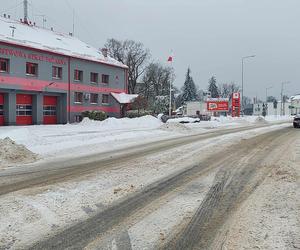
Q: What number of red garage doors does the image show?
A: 3